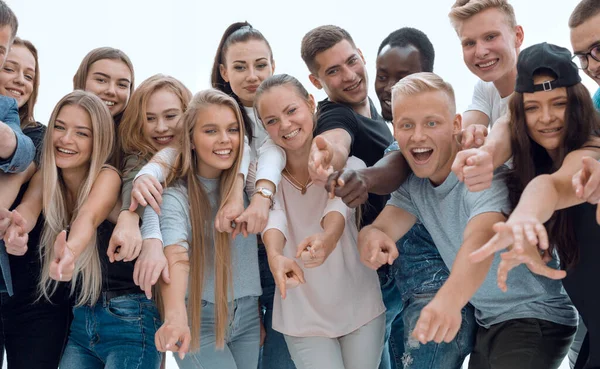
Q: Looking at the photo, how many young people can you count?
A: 14